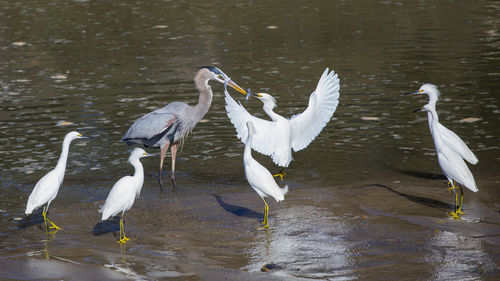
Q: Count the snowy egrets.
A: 6